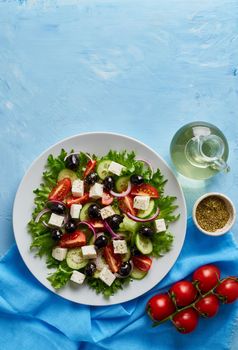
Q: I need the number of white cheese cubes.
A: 13